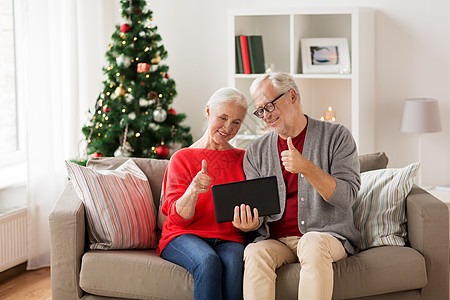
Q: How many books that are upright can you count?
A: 3